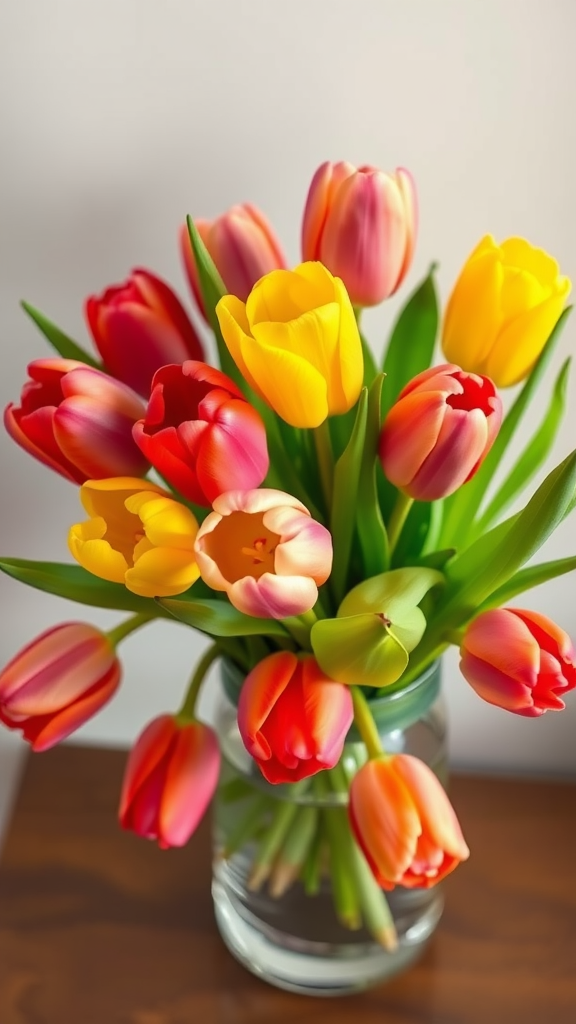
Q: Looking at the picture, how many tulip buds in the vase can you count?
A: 15